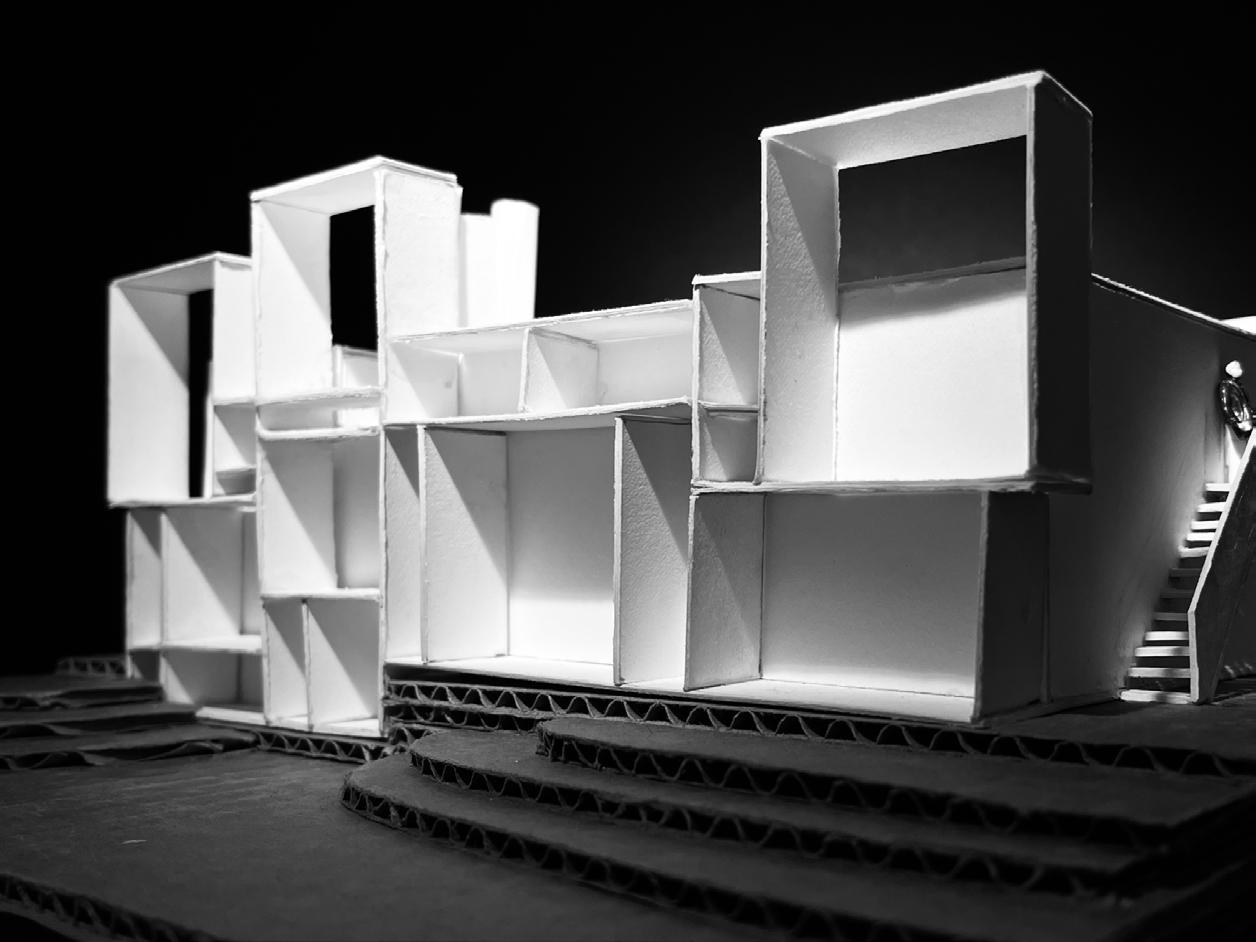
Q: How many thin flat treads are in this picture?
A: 12